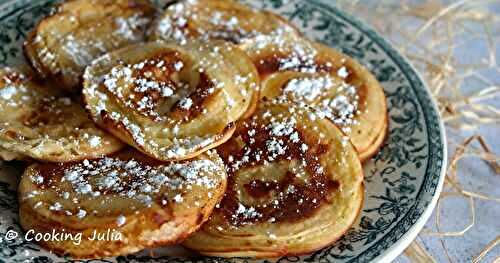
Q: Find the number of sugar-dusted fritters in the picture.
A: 7